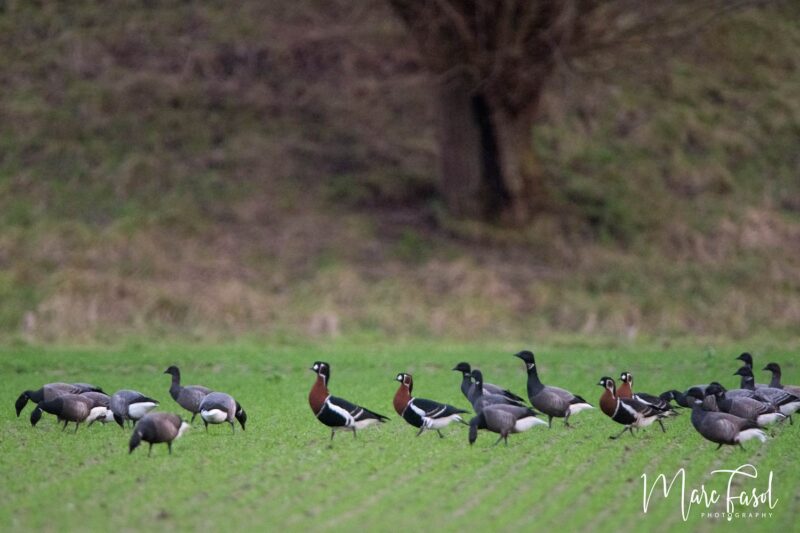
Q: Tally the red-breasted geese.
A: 4